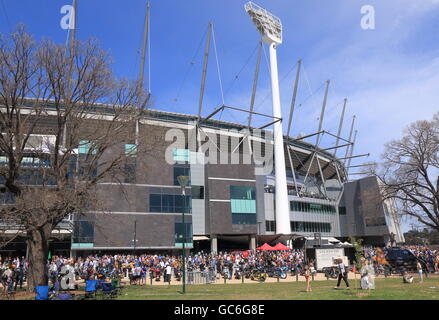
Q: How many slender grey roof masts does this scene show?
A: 9